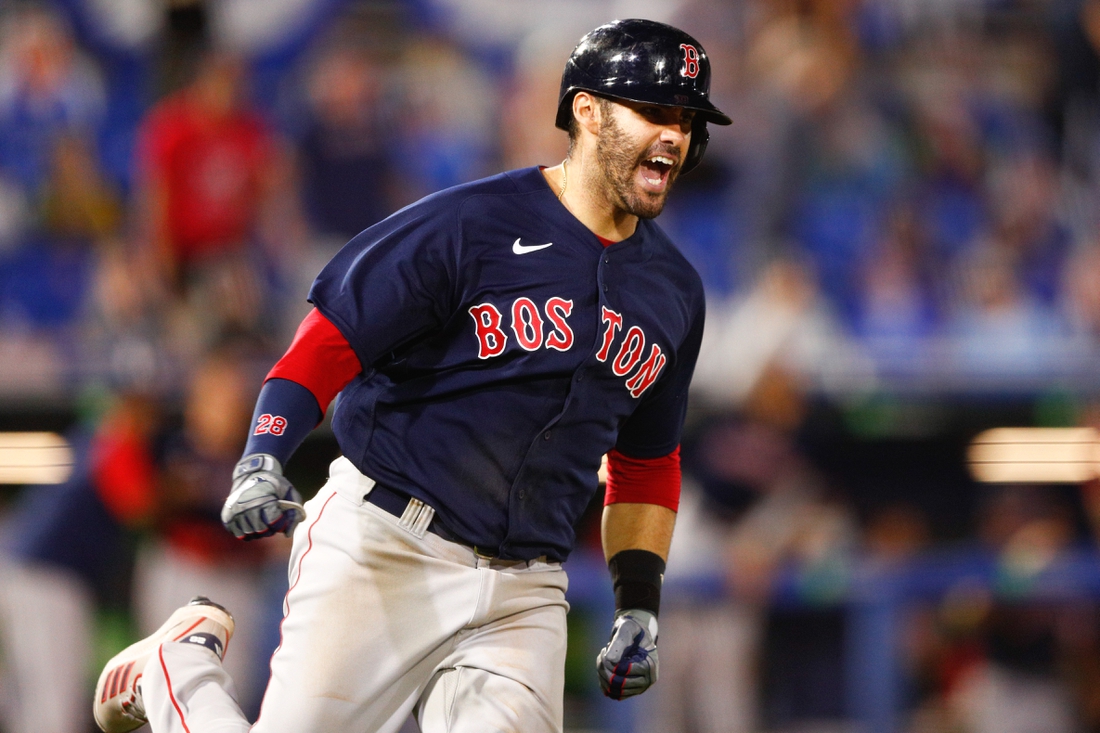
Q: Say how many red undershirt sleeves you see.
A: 2